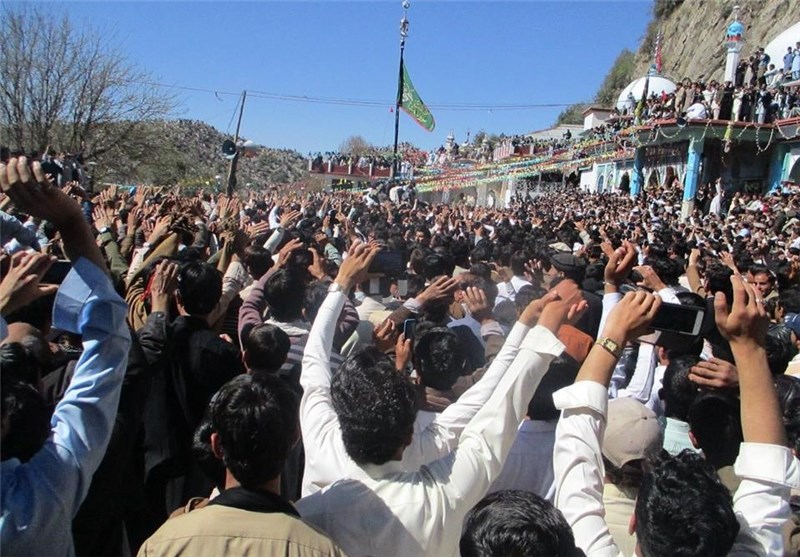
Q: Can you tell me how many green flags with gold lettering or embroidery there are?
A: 1